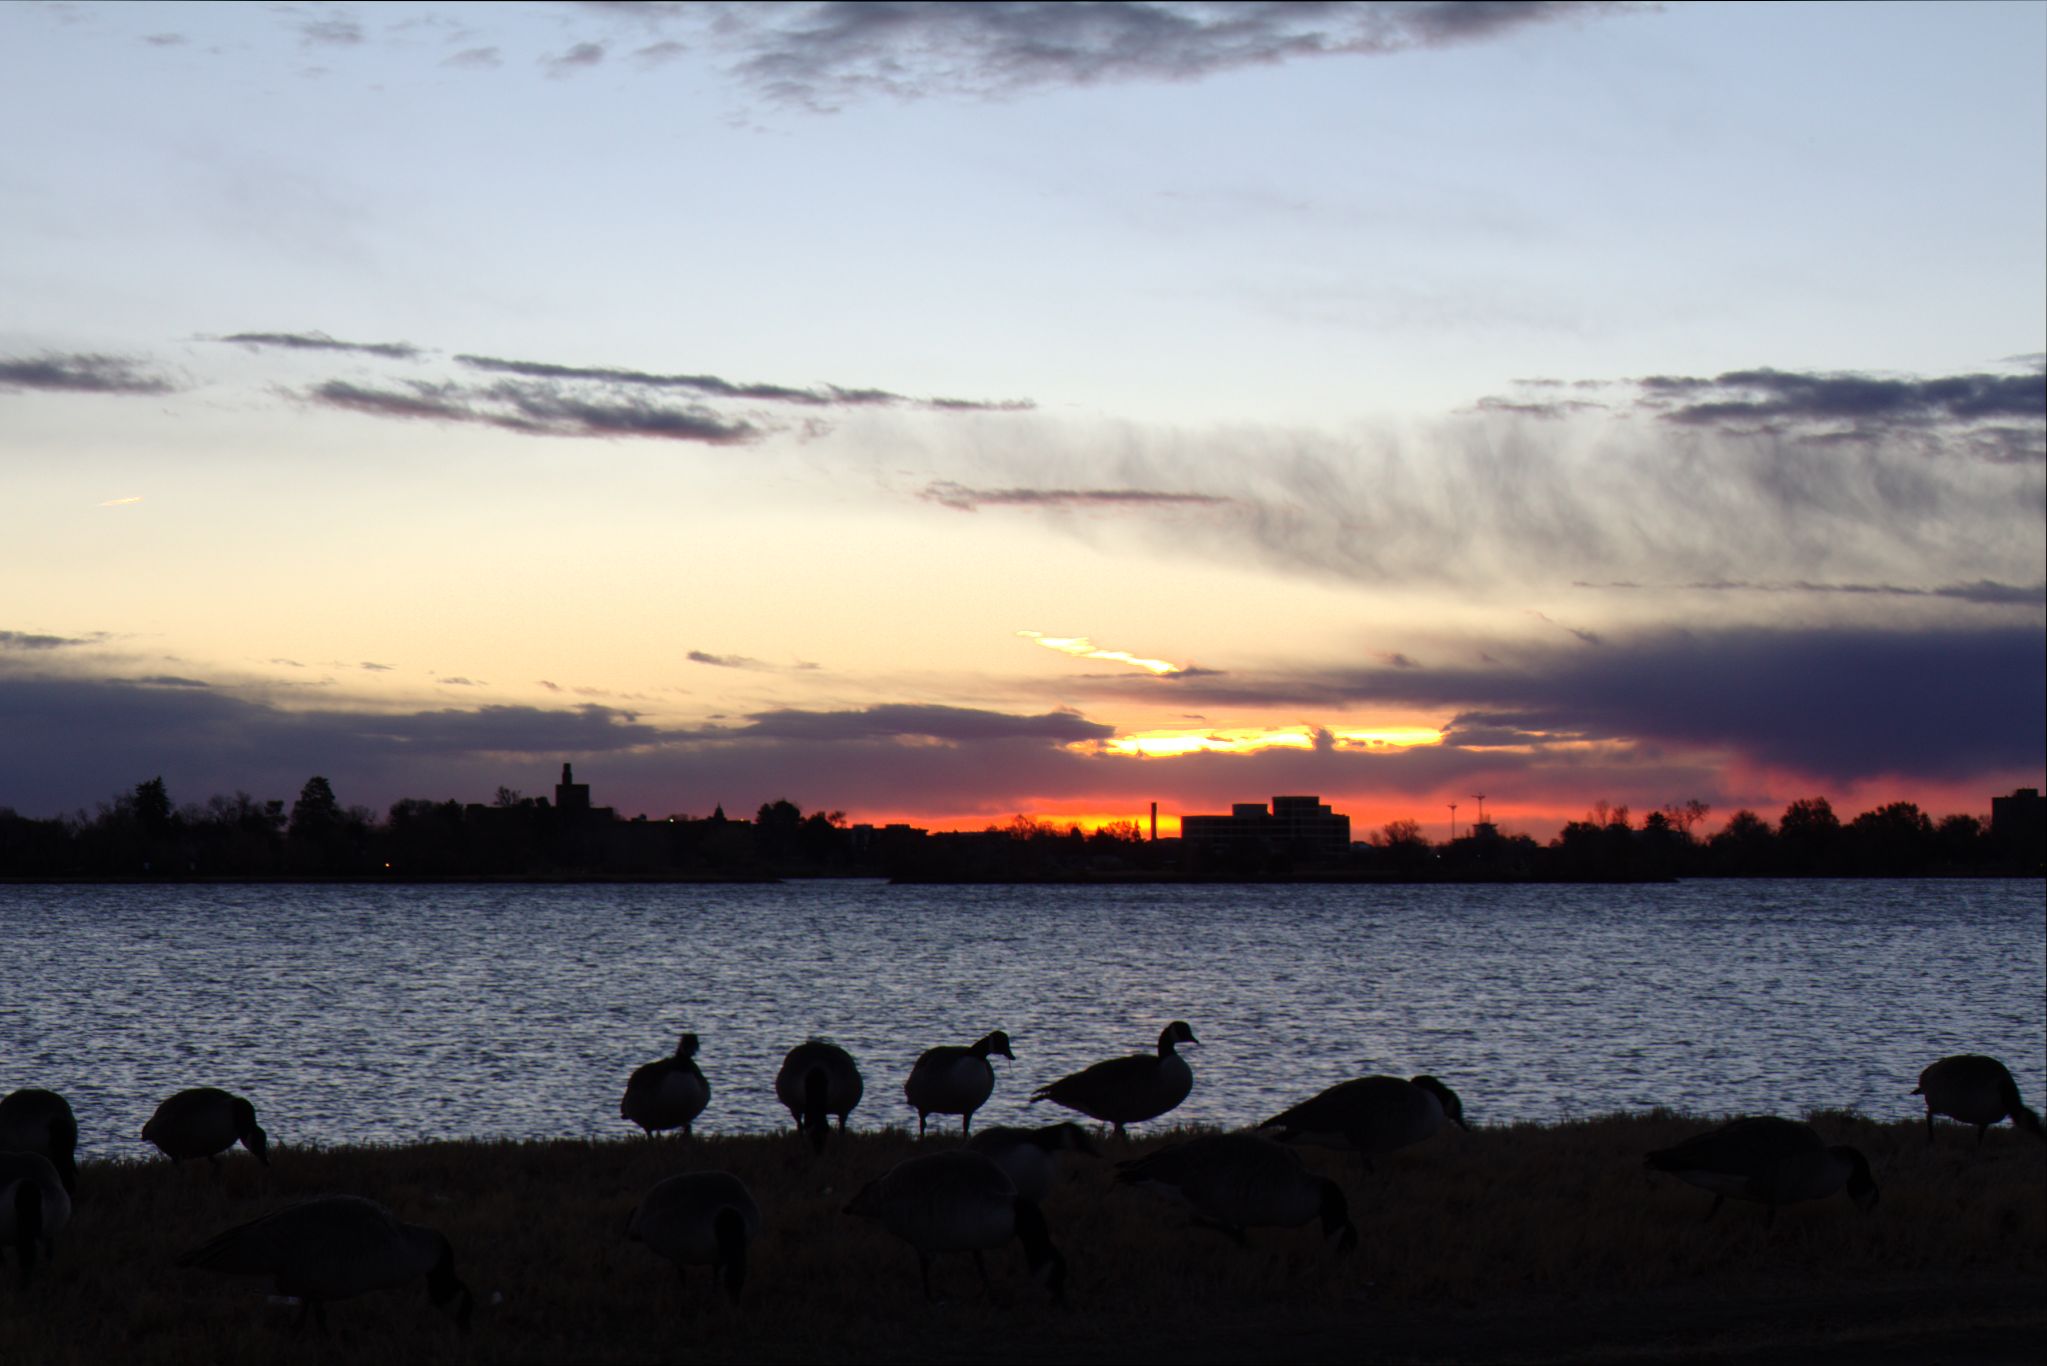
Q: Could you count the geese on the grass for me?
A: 15